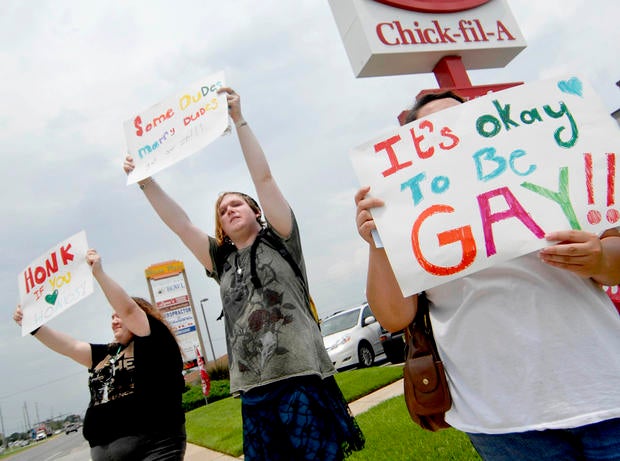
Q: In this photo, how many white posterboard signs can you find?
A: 3